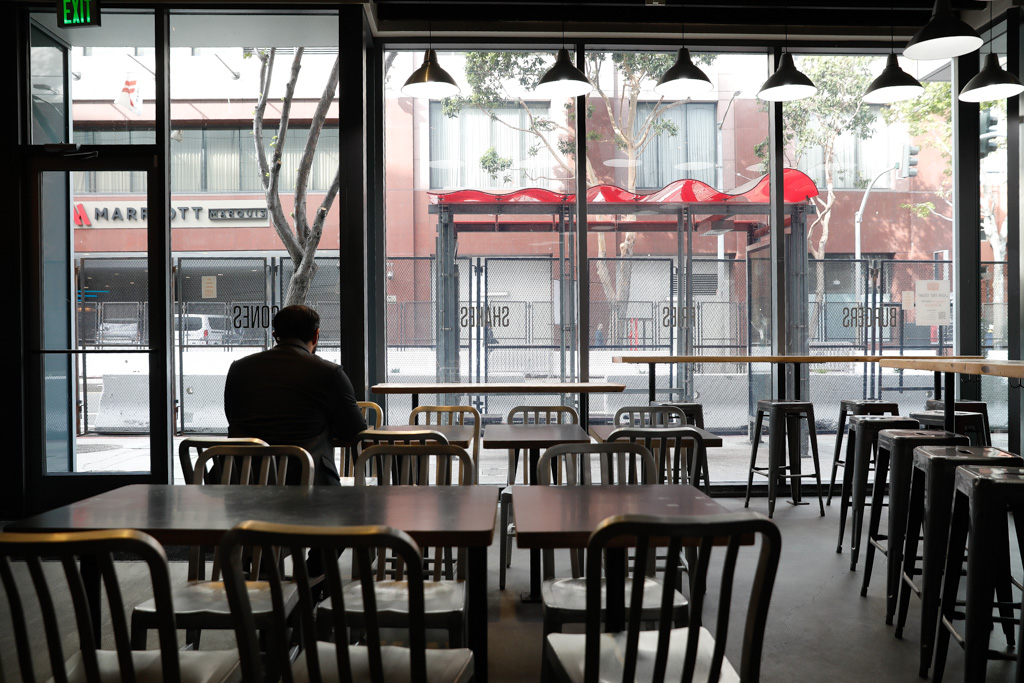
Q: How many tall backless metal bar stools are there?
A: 9